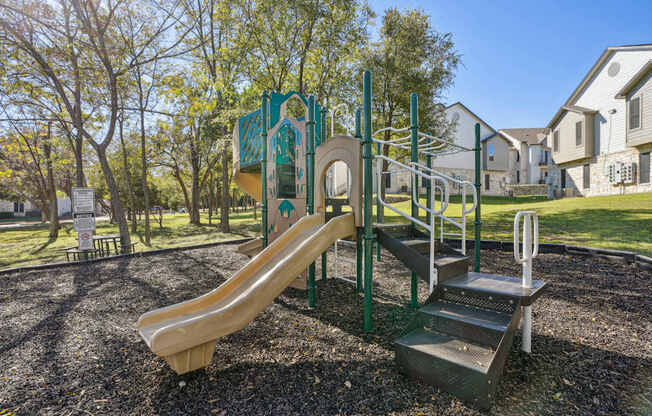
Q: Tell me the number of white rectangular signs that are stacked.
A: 3